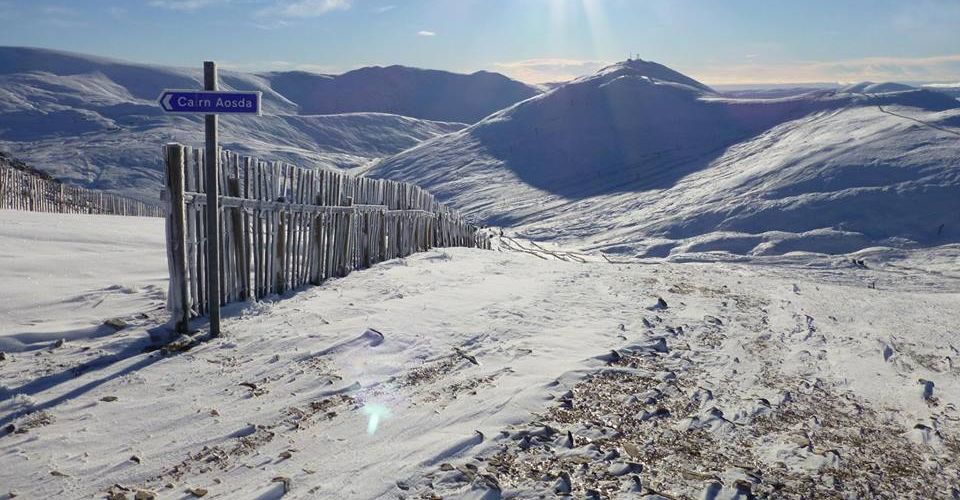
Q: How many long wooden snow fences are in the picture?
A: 2